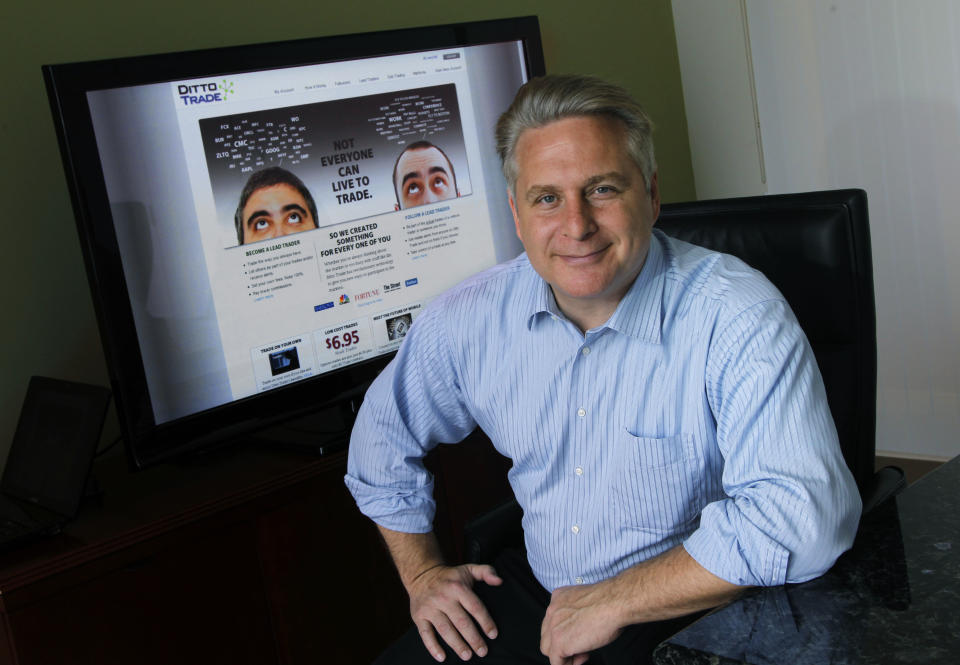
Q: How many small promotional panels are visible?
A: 3